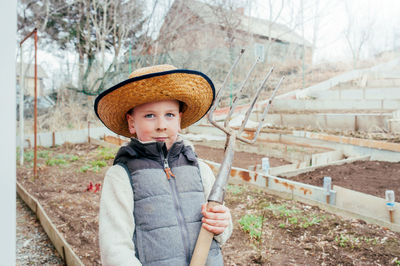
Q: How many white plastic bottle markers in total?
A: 3